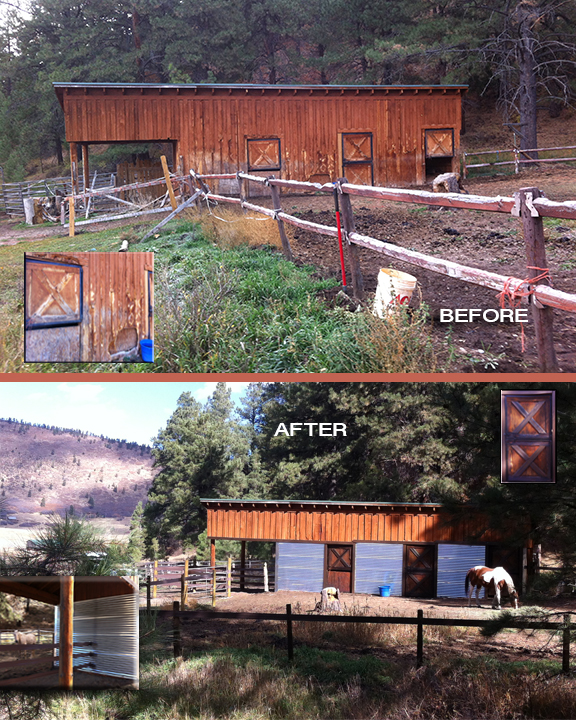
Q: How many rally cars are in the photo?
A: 0